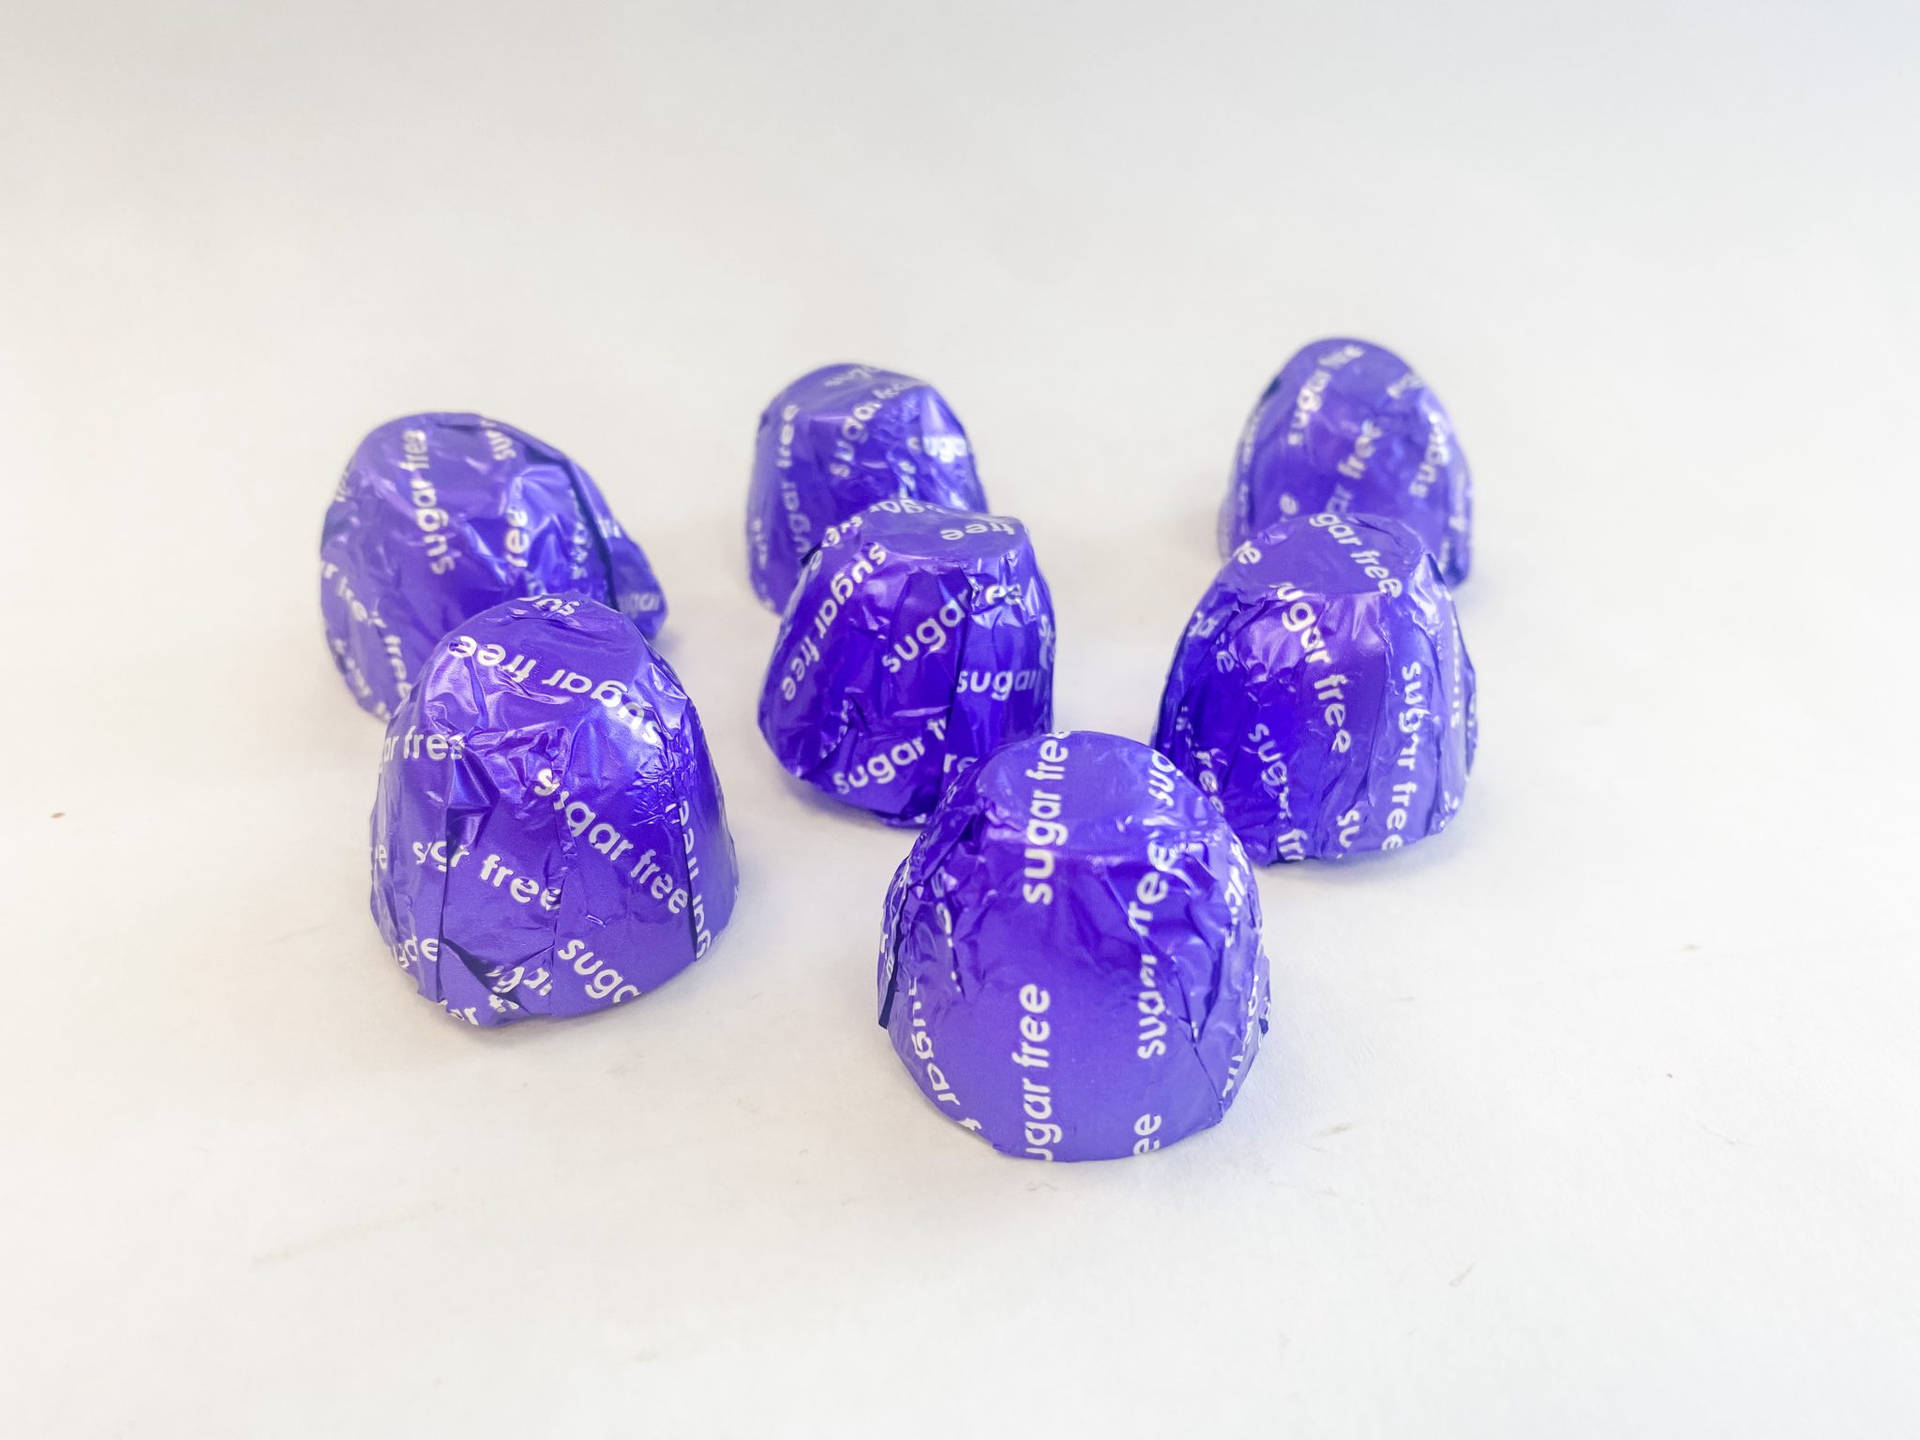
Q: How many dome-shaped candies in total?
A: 7